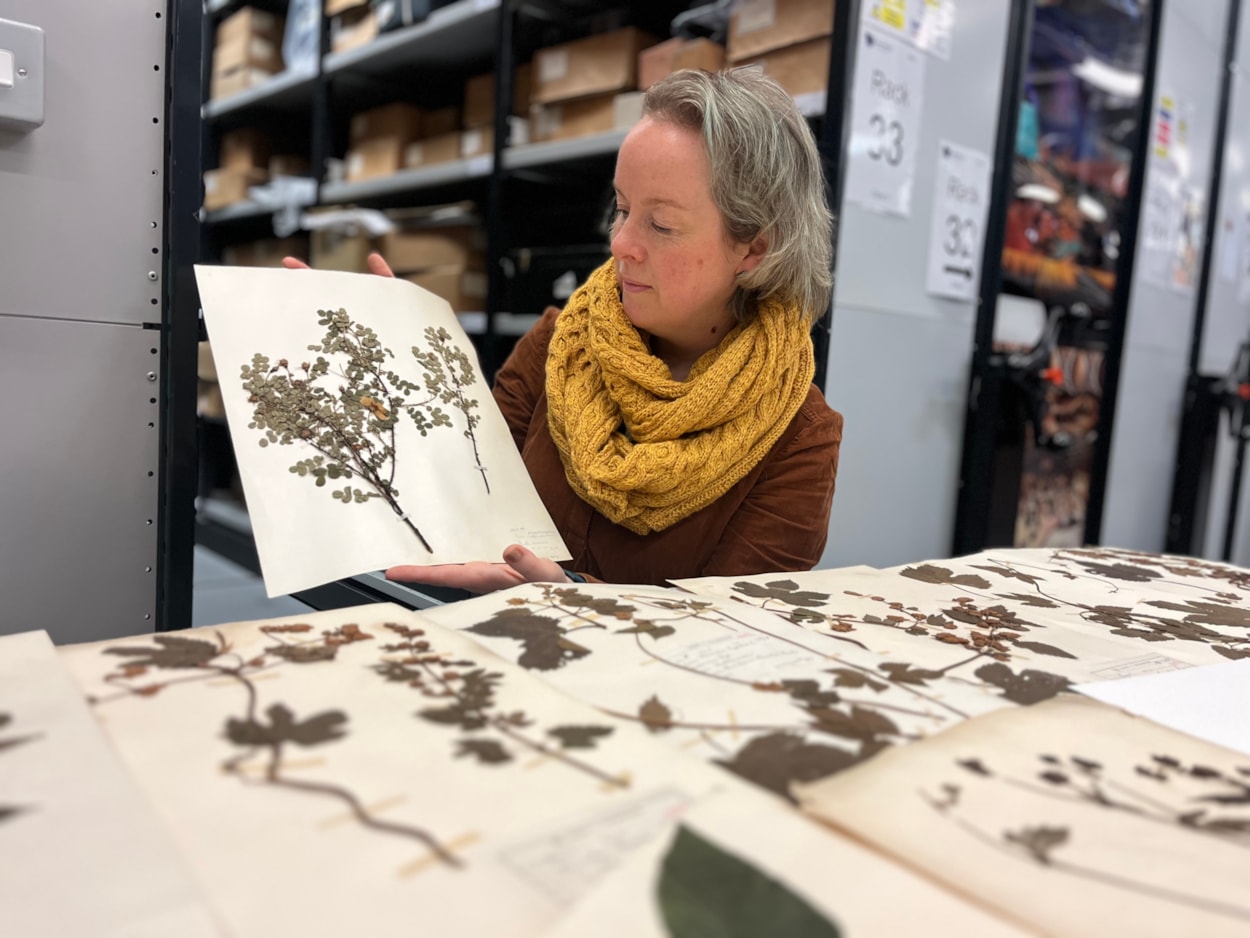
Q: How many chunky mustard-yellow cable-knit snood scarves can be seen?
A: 1